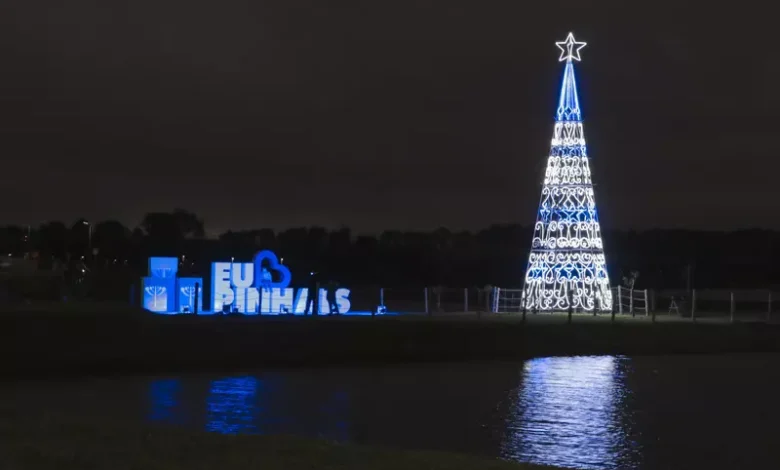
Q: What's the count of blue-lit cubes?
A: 3